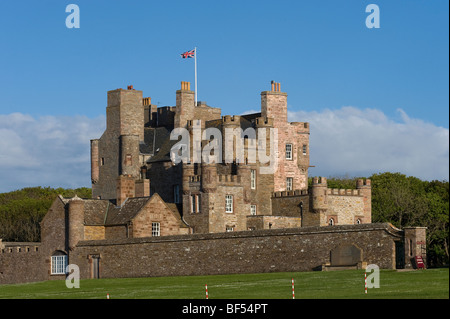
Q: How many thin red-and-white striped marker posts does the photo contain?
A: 4